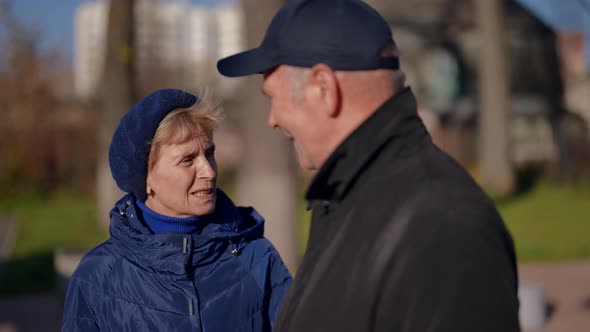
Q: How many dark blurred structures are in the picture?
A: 1